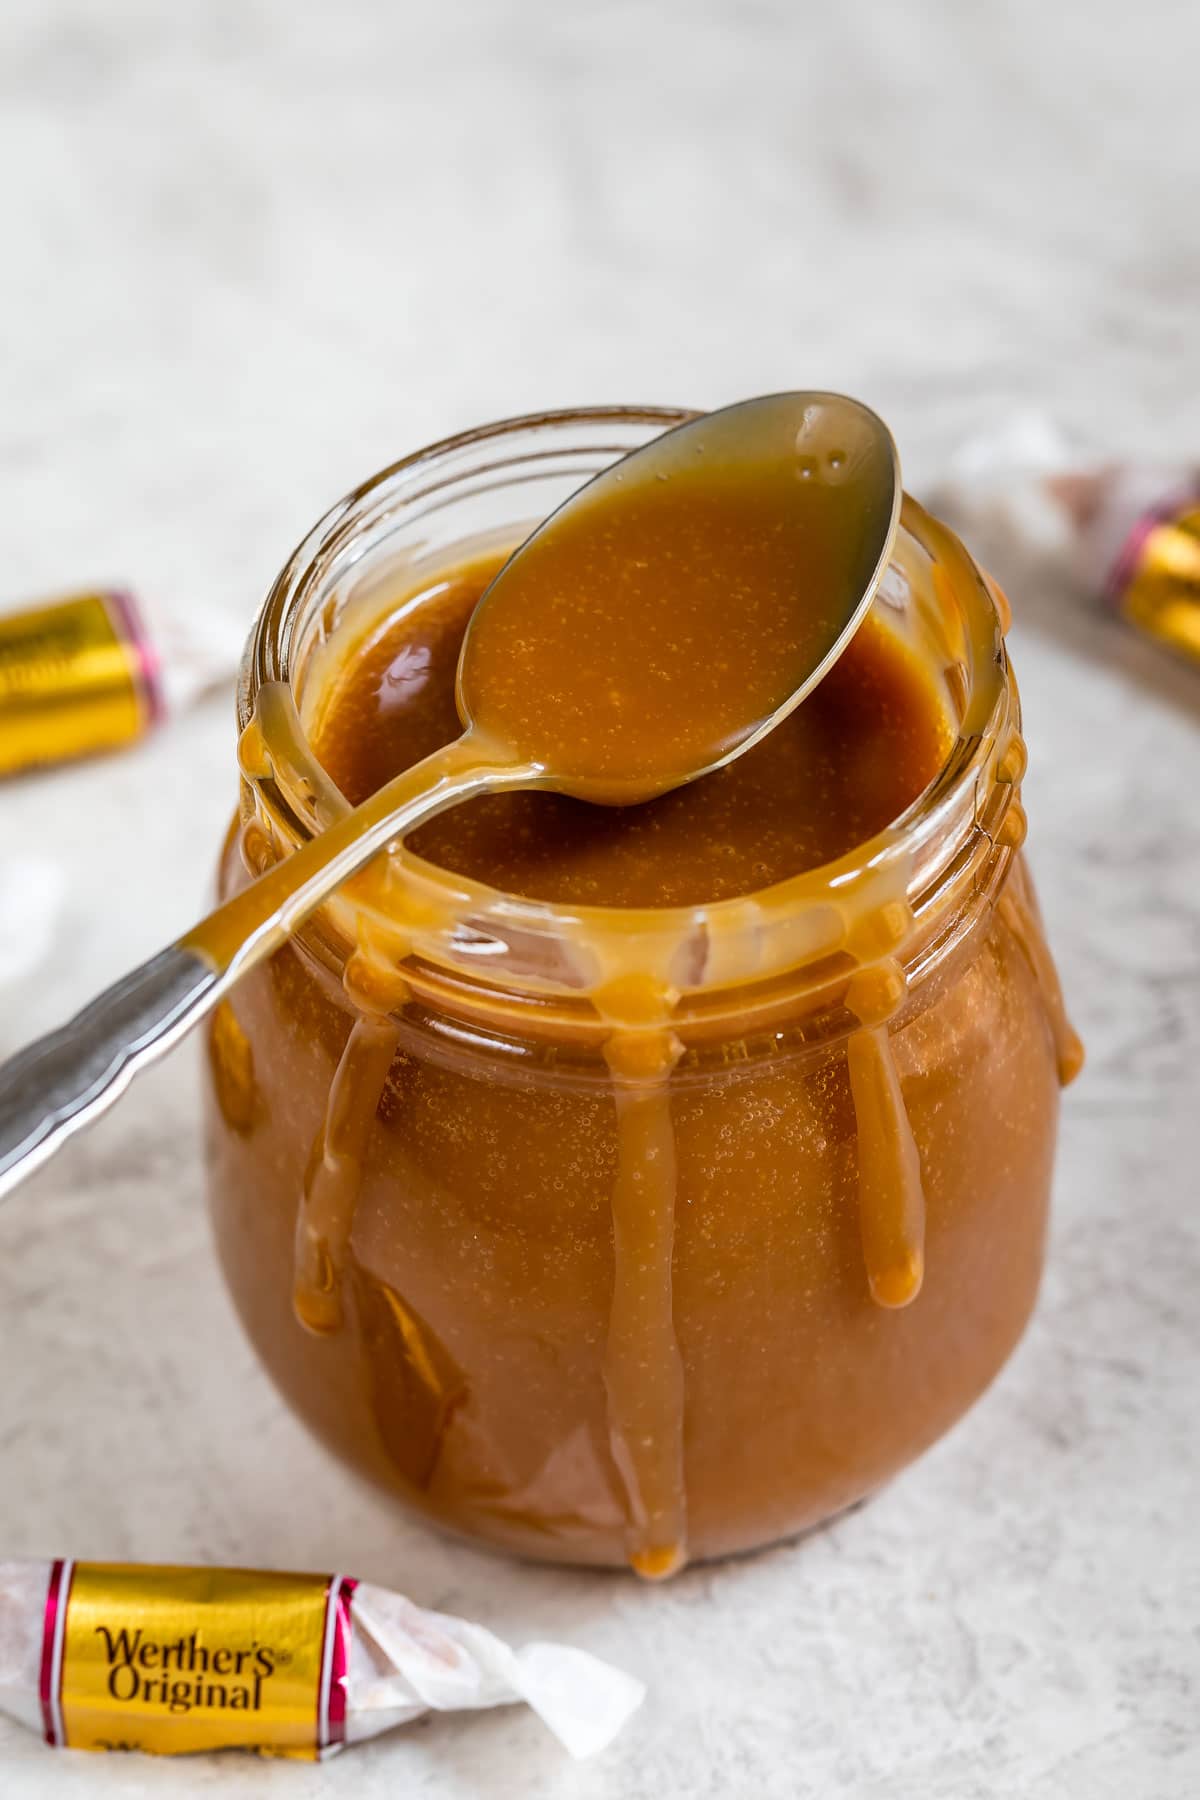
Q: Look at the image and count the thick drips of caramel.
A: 4